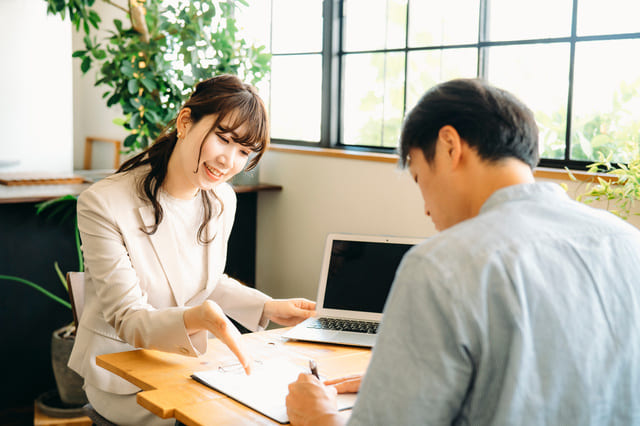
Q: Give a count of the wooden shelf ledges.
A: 2